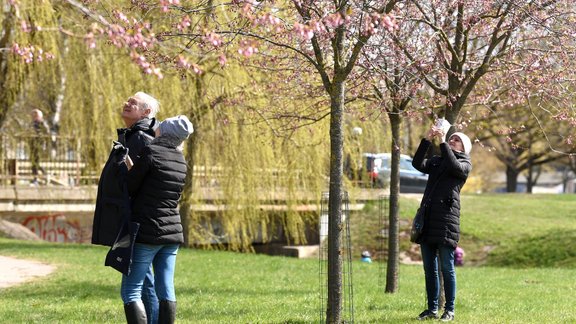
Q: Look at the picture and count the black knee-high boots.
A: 2